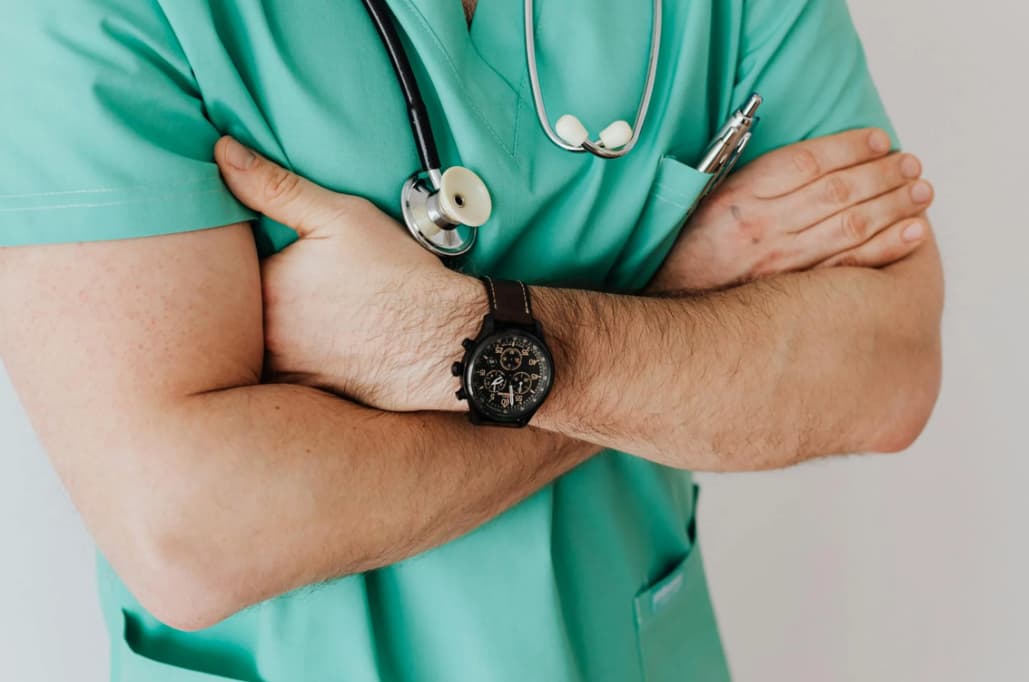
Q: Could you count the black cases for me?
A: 1